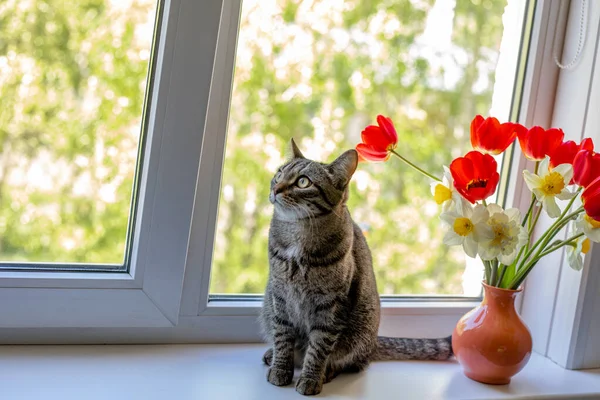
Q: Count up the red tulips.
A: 7